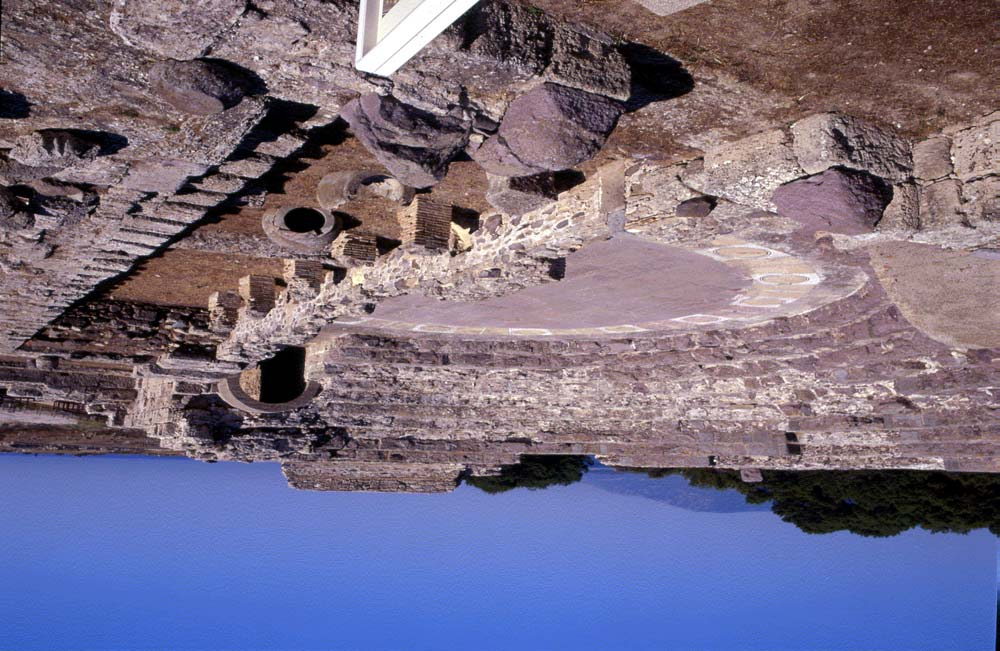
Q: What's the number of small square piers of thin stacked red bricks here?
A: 5